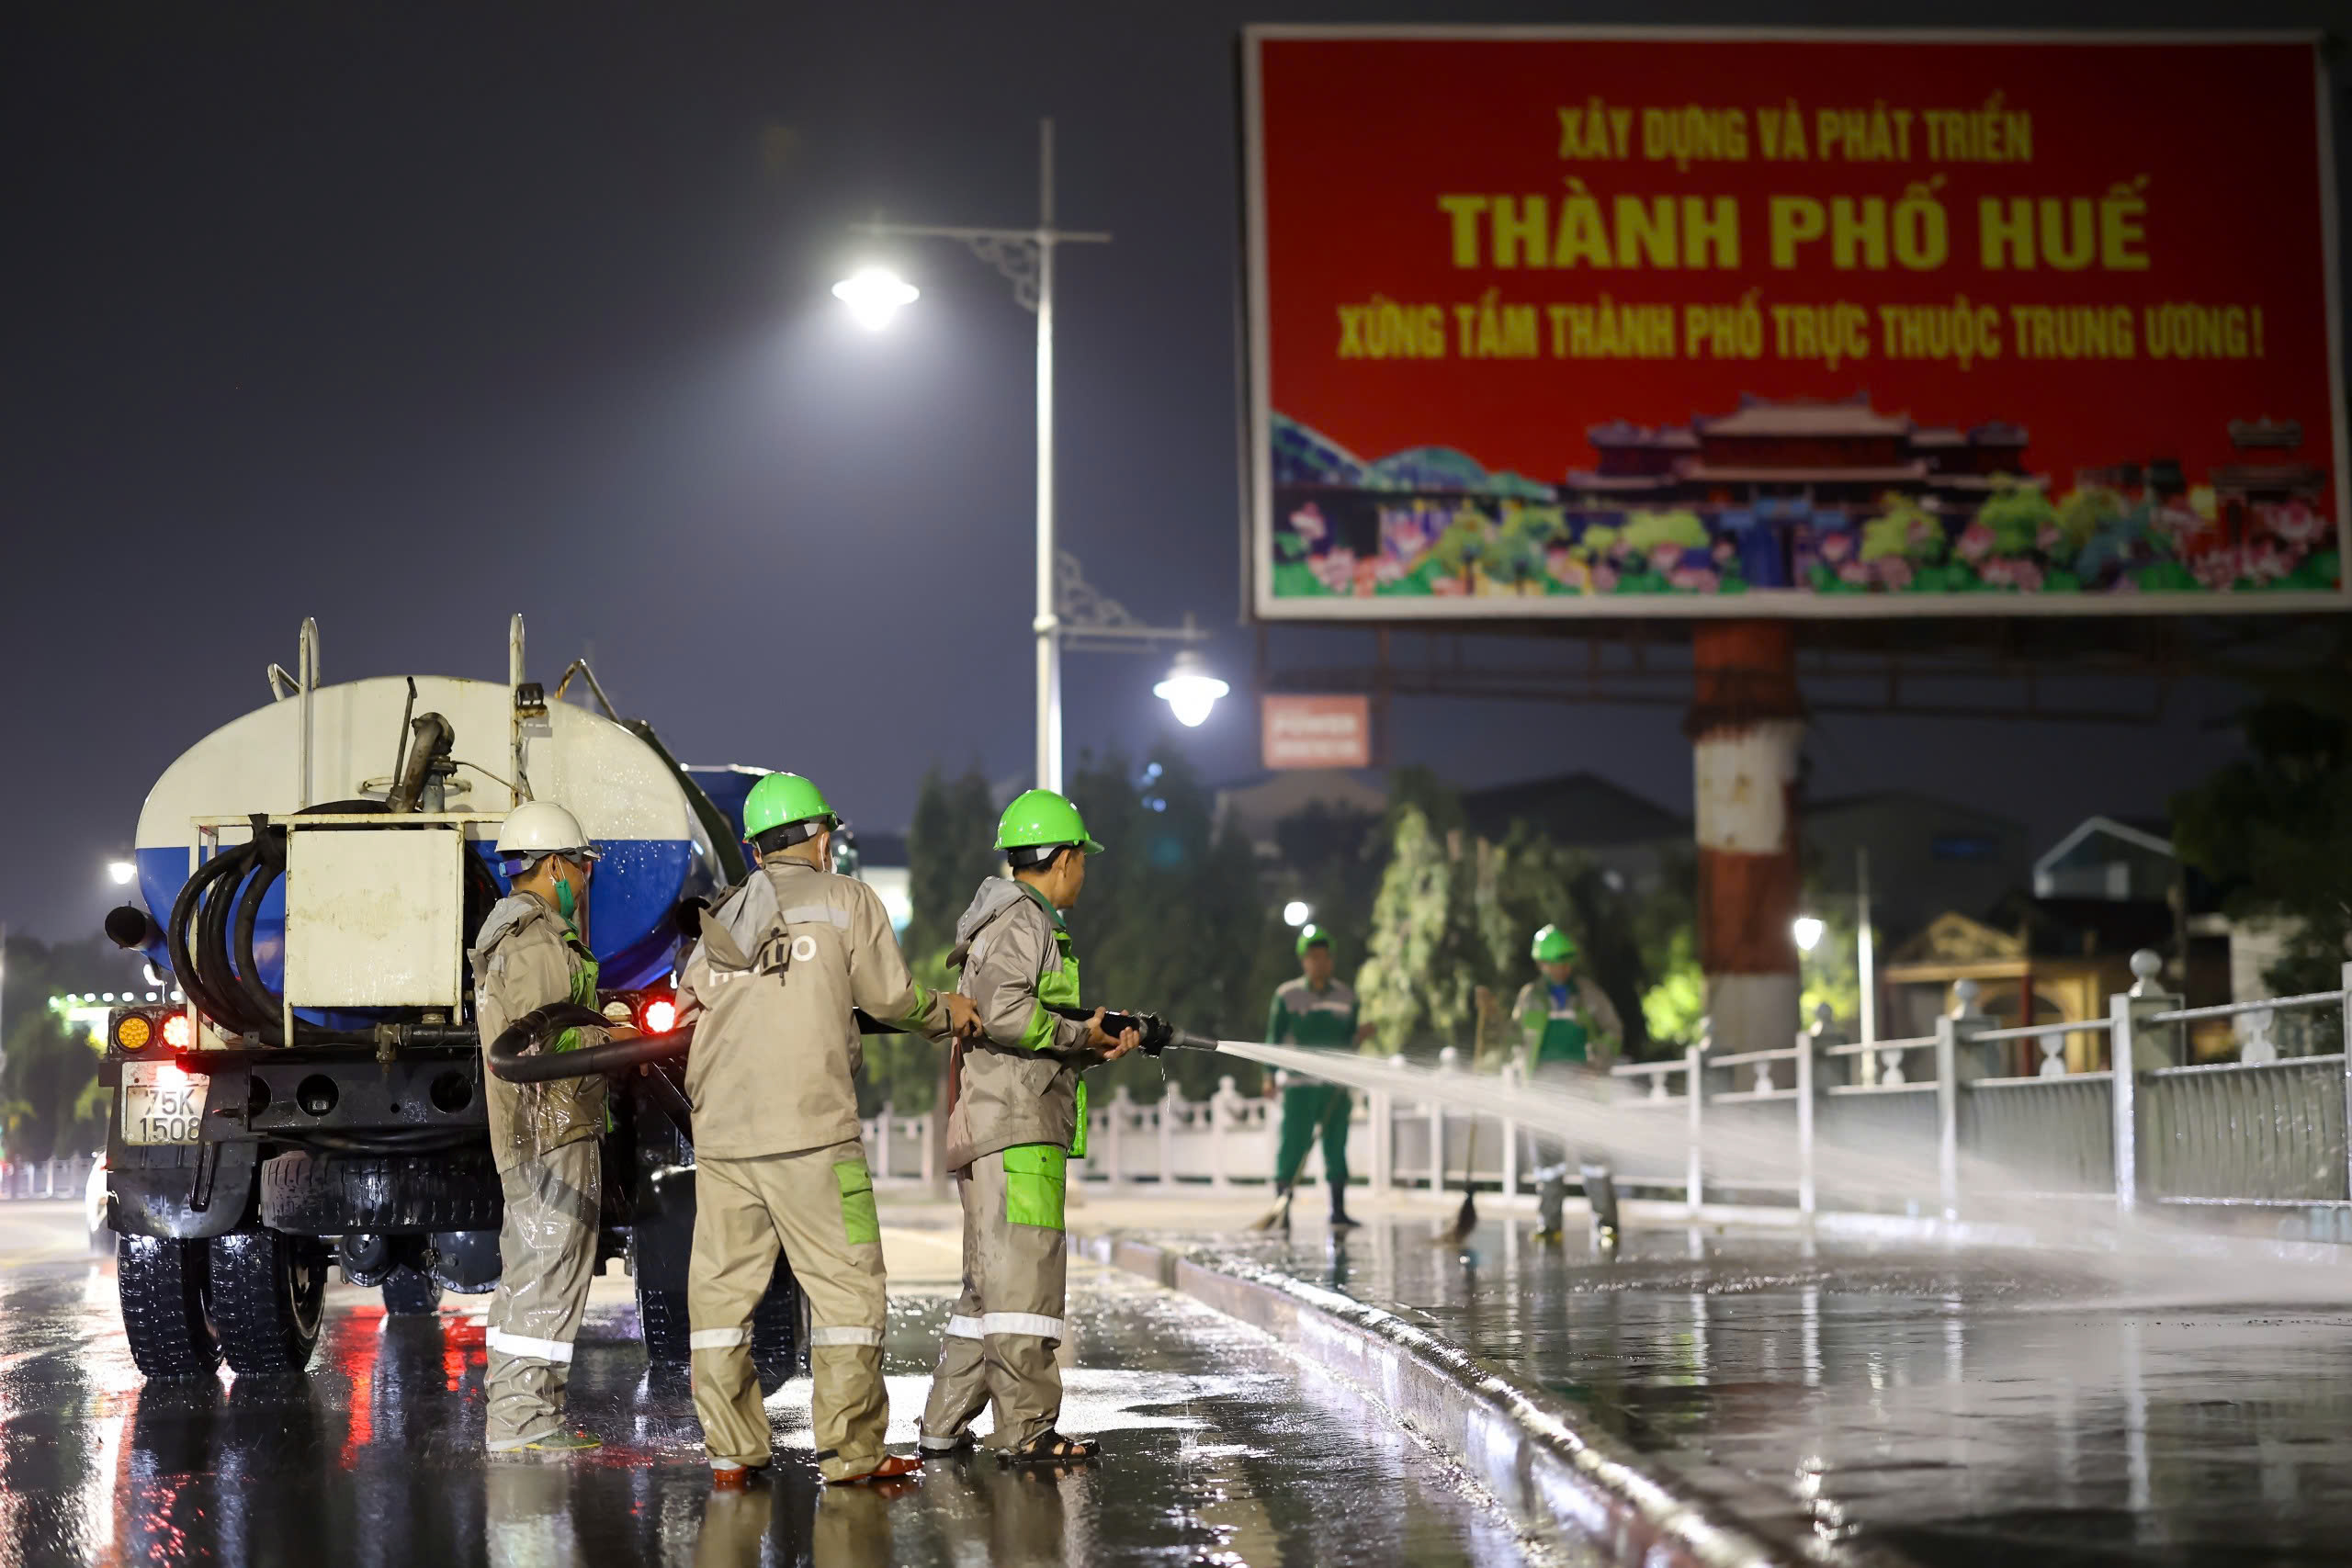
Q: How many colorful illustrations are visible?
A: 1